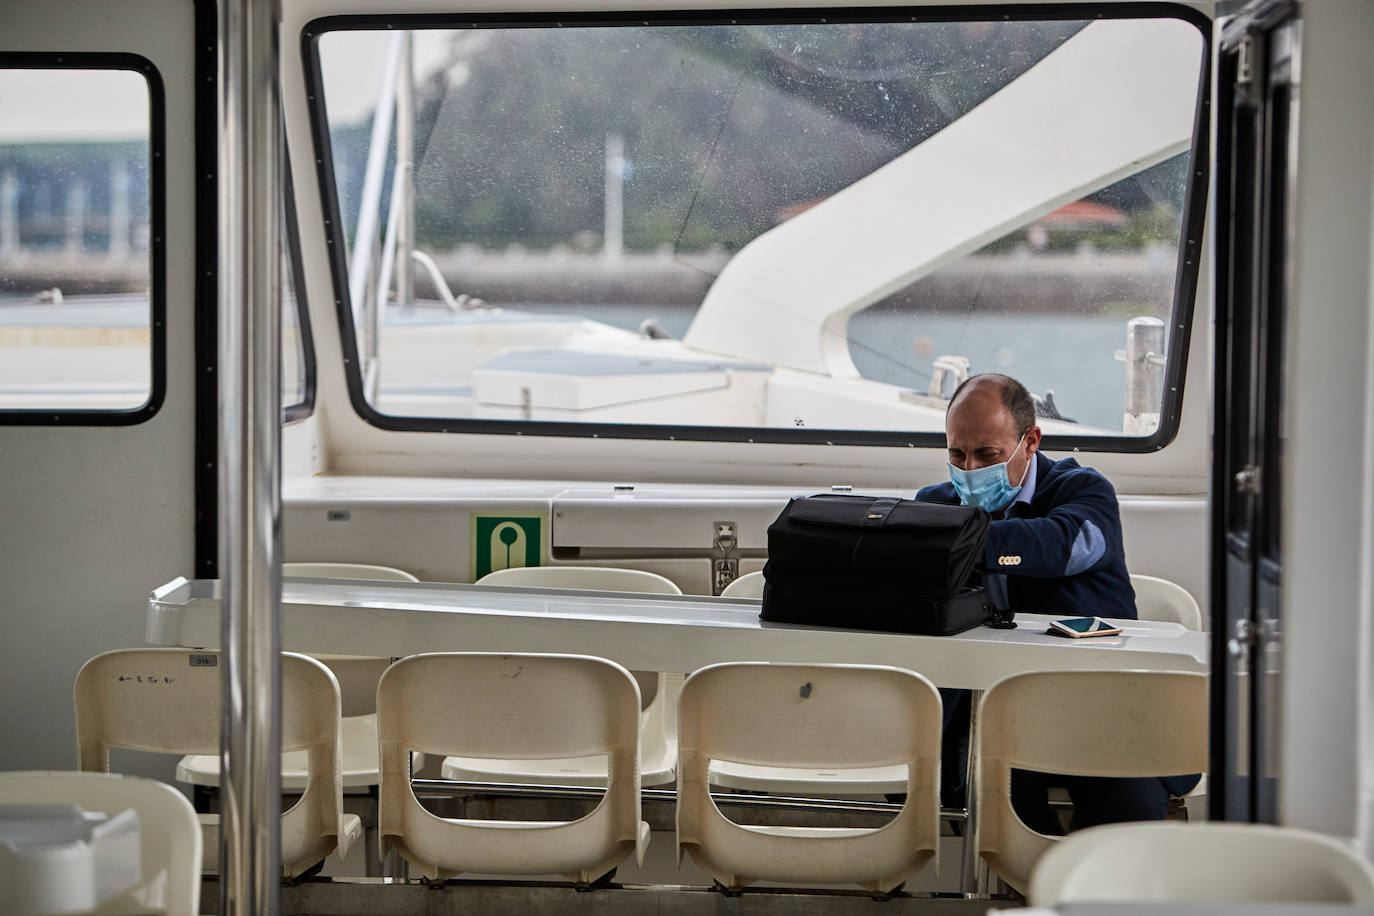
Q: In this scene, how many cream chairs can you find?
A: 10